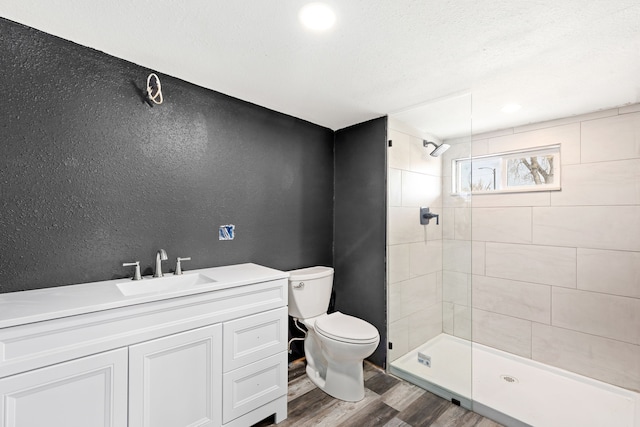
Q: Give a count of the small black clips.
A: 3